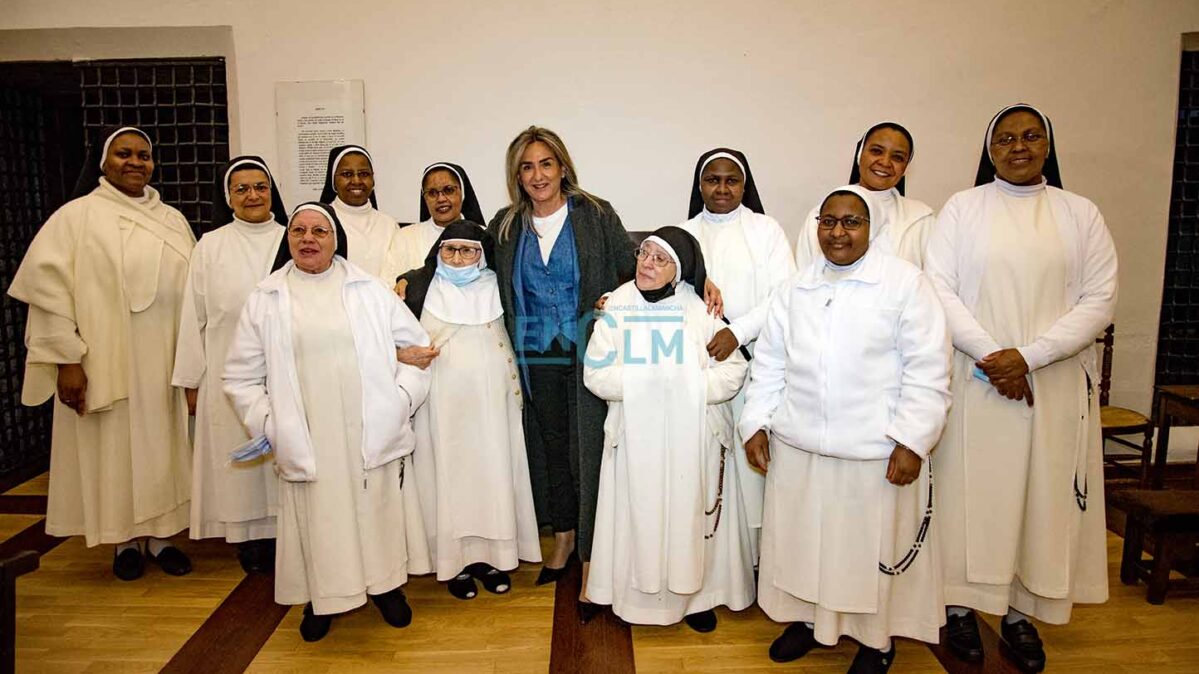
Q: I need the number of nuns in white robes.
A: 11